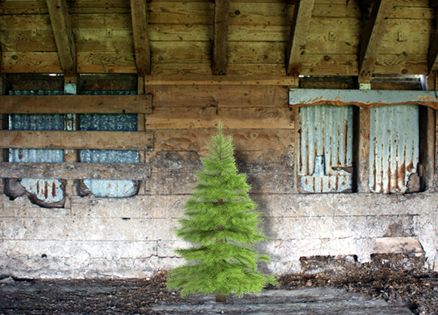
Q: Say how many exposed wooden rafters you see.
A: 6